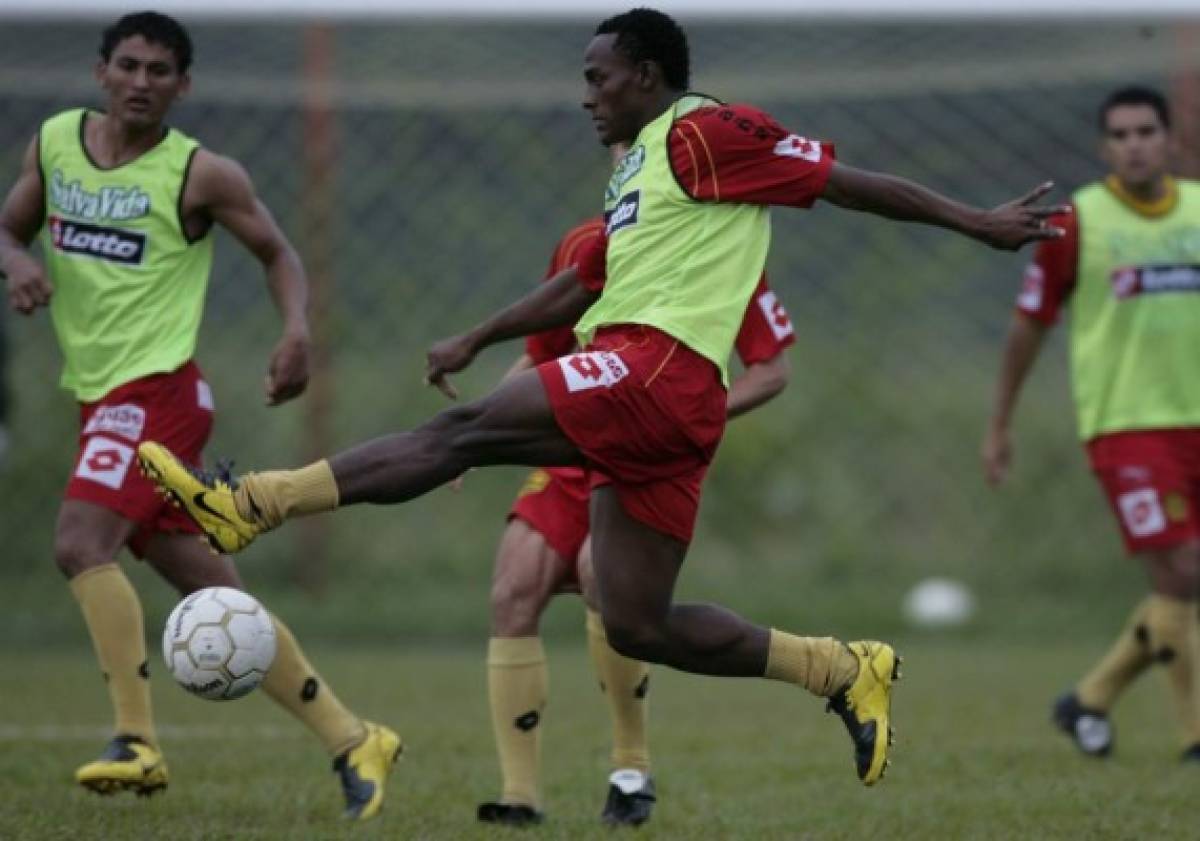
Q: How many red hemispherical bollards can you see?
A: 0